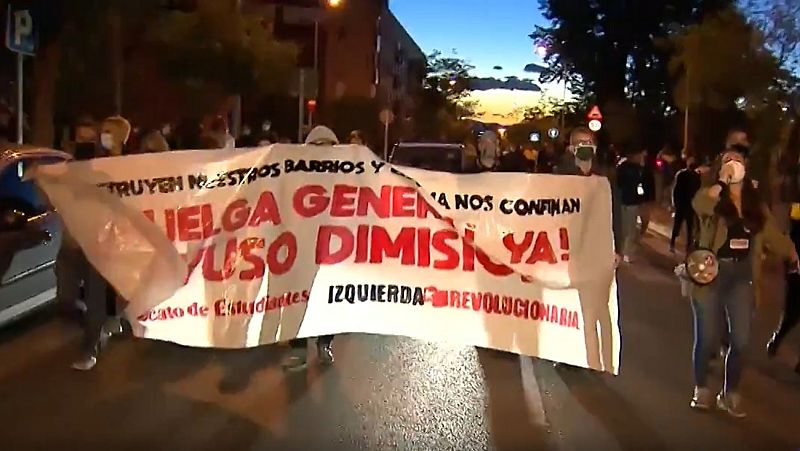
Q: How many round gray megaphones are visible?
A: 1